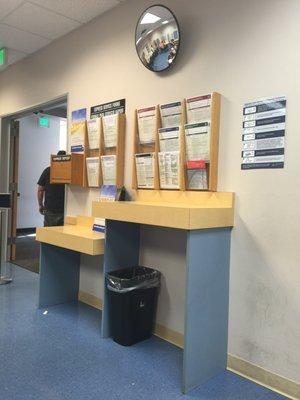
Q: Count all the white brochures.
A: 11